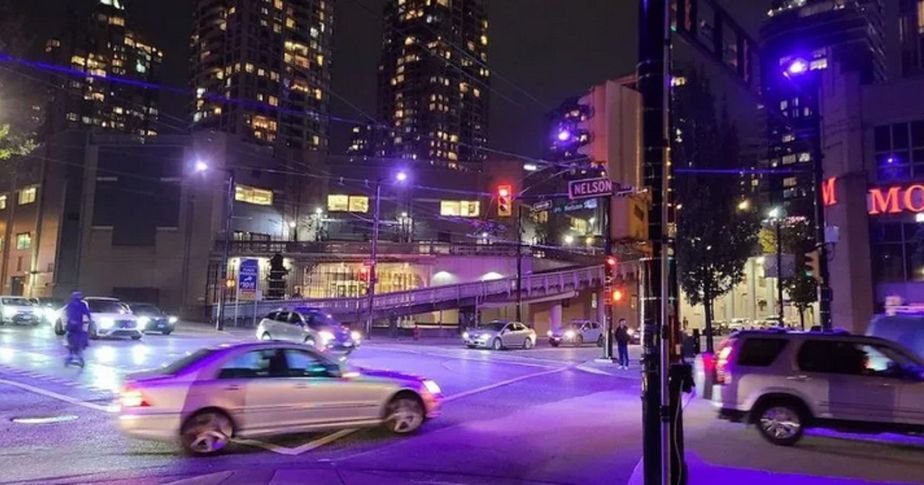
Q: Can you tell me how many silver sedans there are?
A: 2